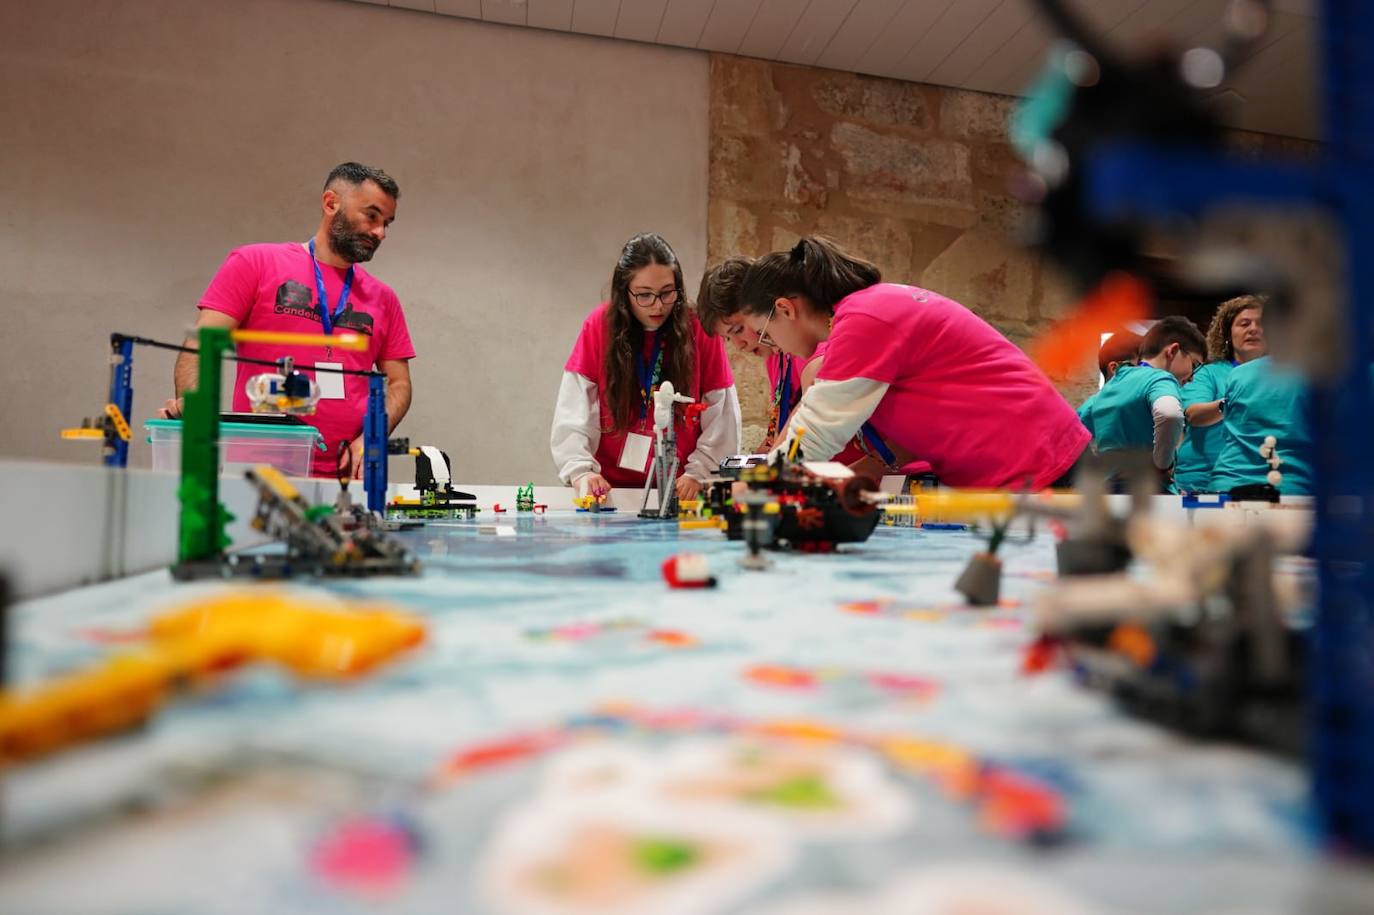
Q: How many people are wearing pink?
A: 4